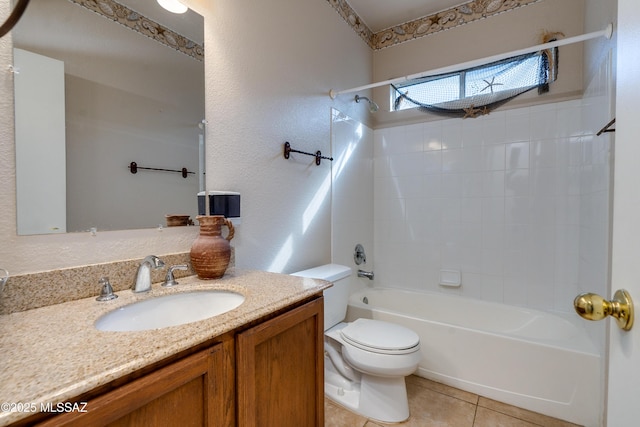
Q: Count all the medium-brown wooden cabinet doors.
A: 2